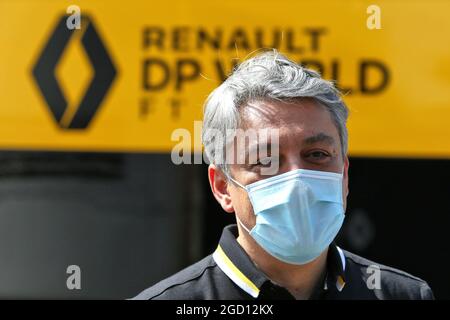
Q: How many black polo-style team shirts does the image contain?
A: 1